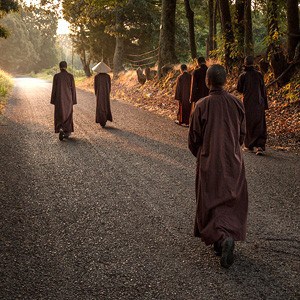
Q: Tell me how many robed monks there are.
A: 6